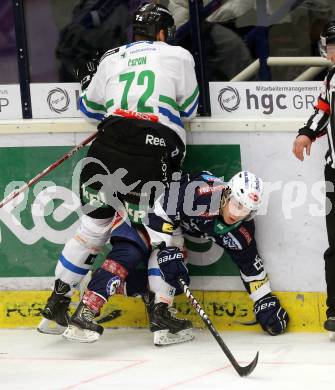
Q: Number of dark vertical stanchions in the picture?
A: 2